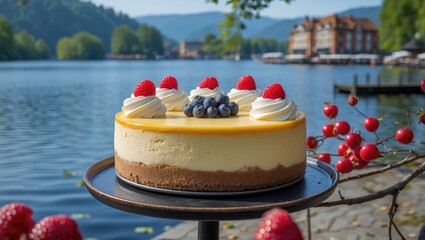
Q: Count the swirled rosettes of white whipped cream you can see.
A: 5